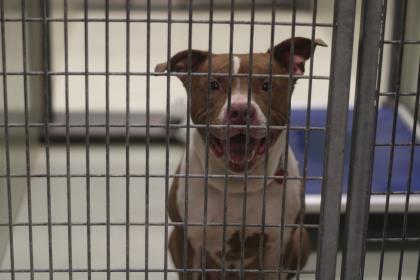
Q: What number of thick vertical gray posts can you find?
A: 2